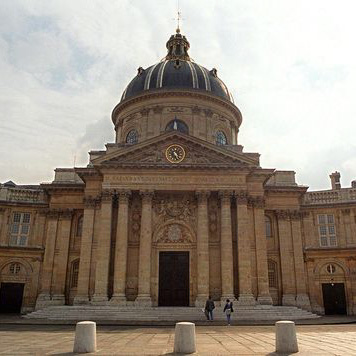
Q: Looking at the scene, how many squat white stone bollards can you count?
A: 3